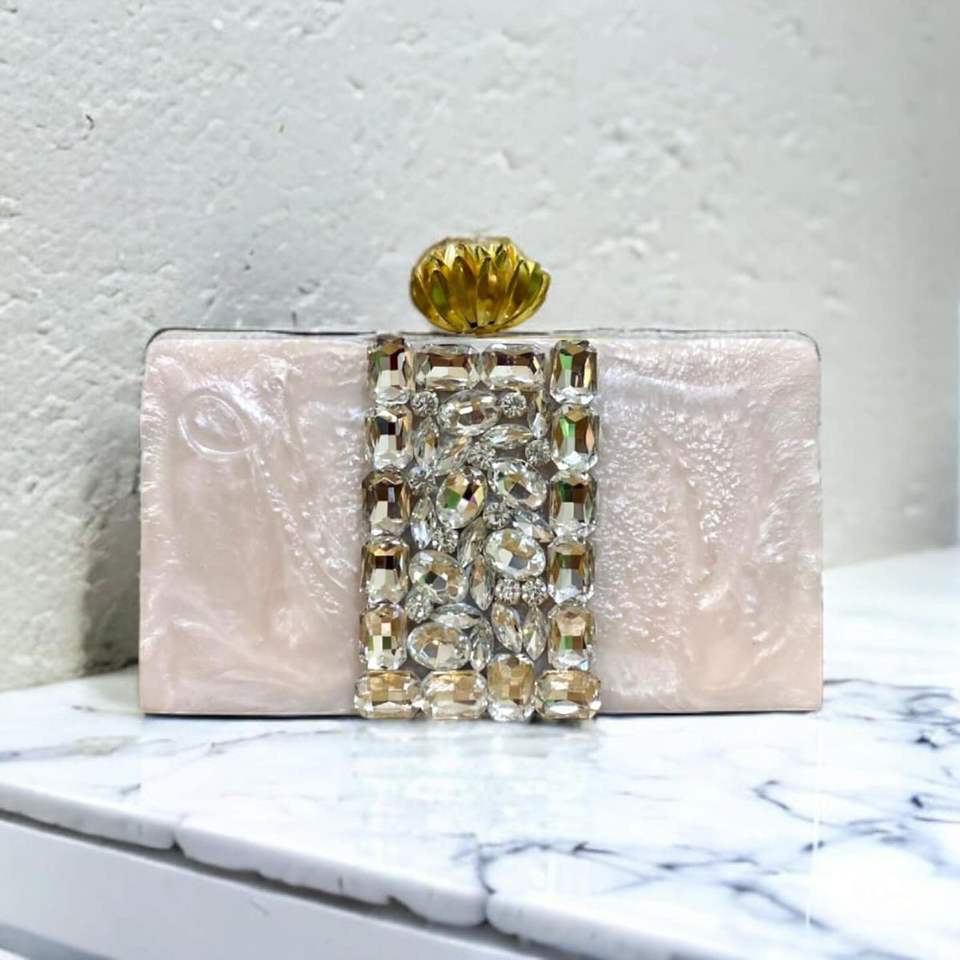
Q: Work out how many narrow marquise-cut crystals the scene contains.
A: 12